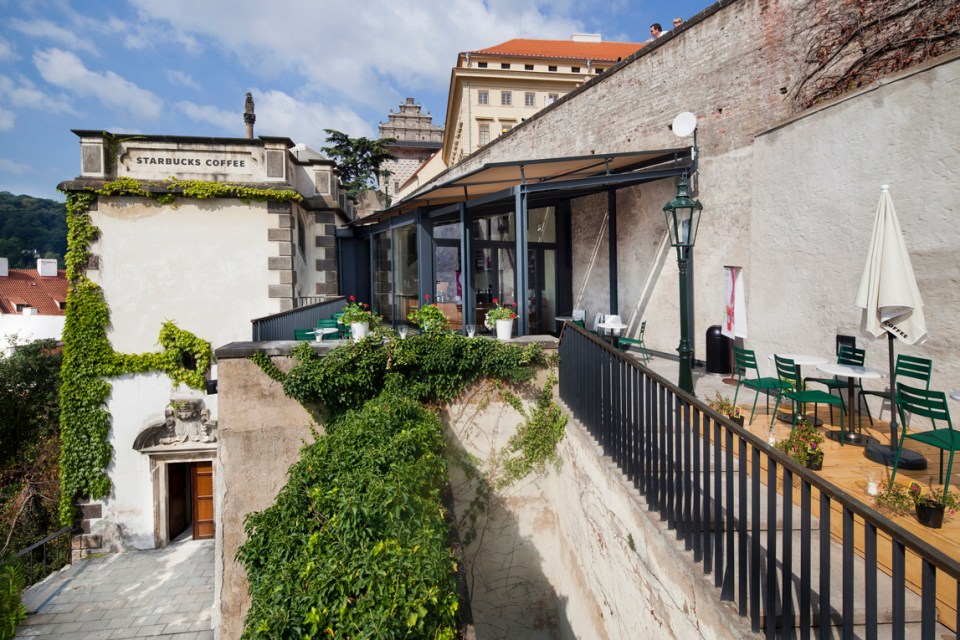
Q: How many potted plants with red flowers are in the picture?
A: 3